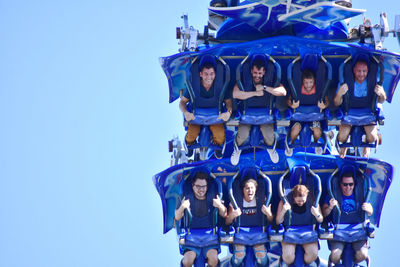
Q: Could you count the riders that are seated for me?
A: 8